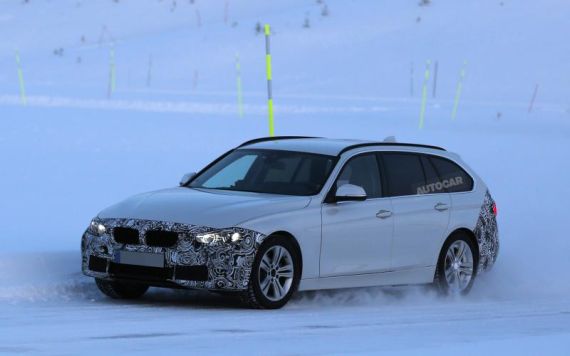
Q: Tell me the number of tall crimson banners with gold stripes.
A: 0